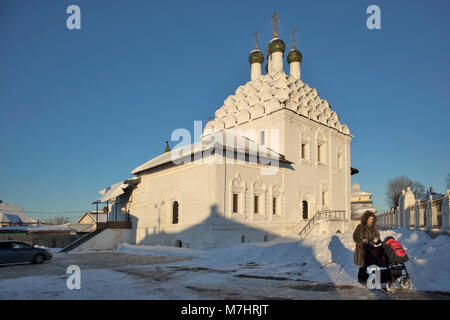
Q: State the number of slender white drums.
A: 3